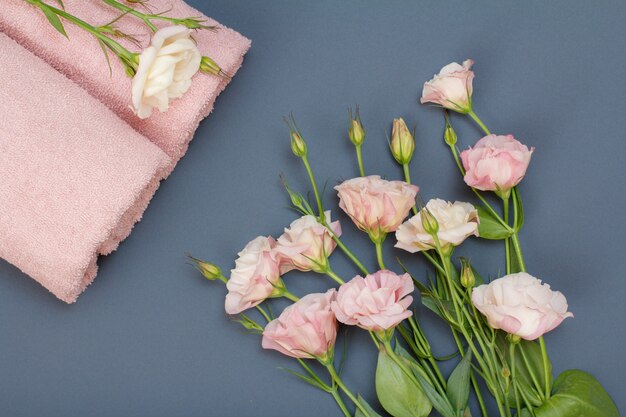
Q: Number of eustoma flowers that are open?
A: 10